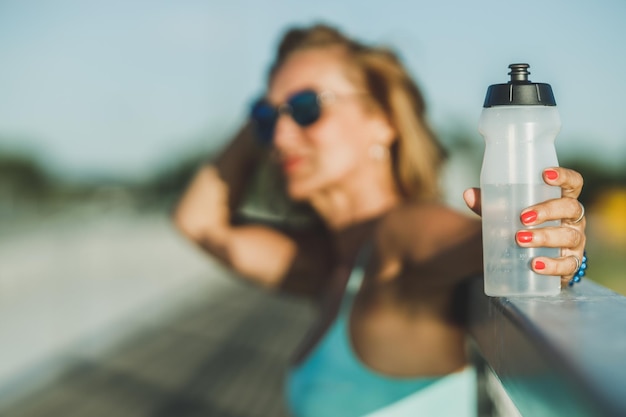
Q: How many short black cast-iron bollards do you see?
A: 0